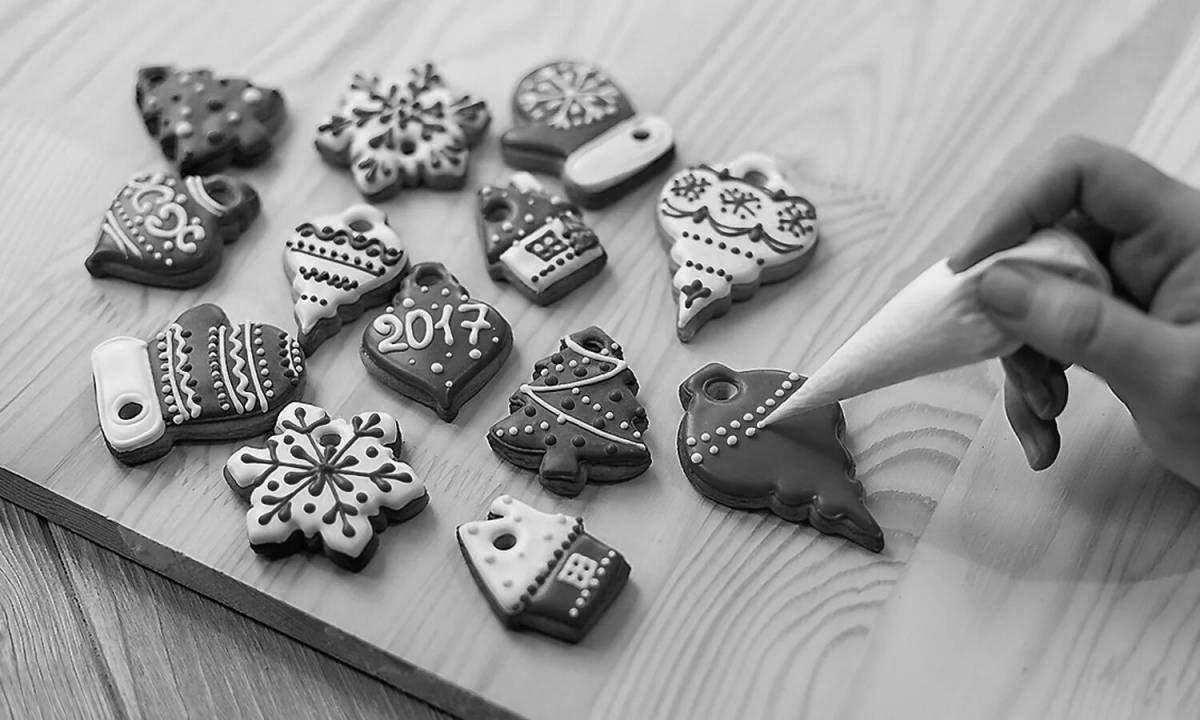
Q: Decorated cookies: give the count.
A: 13